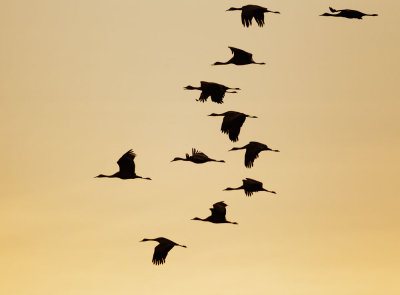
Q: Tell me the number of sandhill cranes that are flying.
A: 11